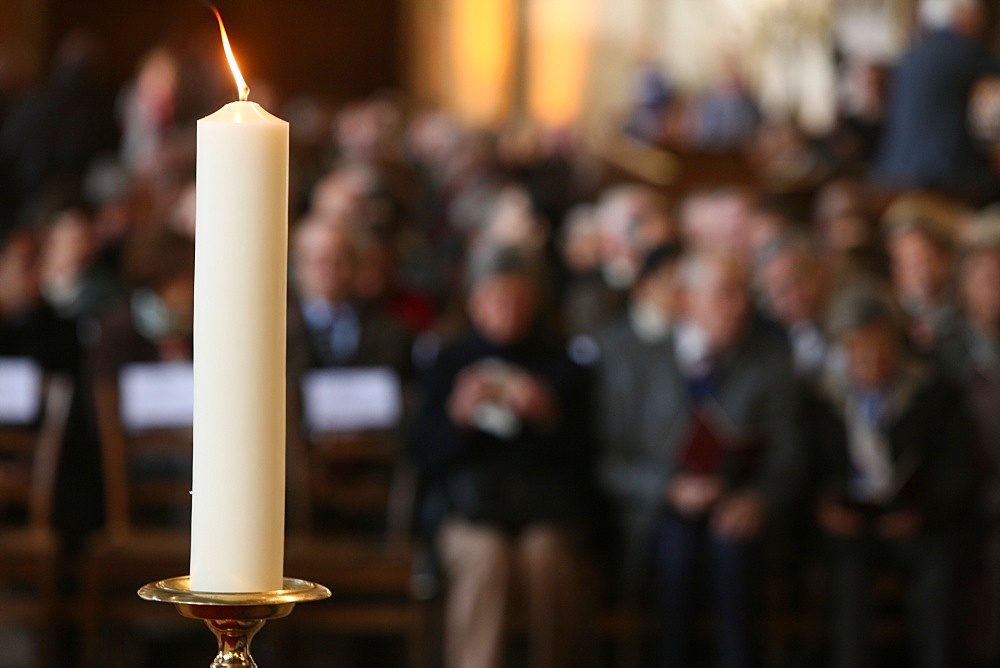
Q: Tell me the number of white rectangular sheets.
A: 3